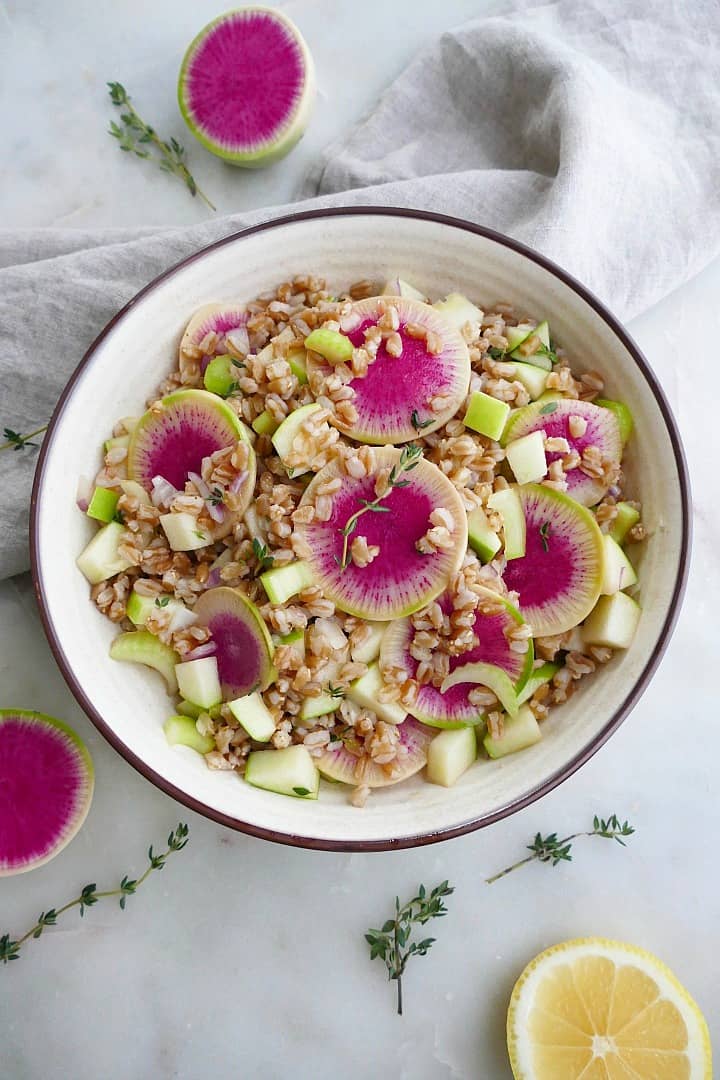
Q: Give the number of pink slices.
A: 11